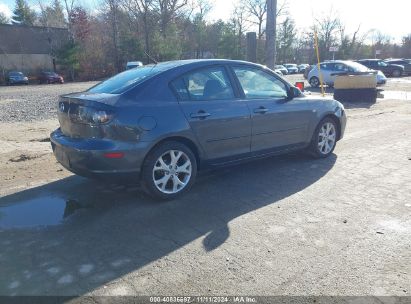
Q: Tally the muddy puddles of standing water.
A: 1